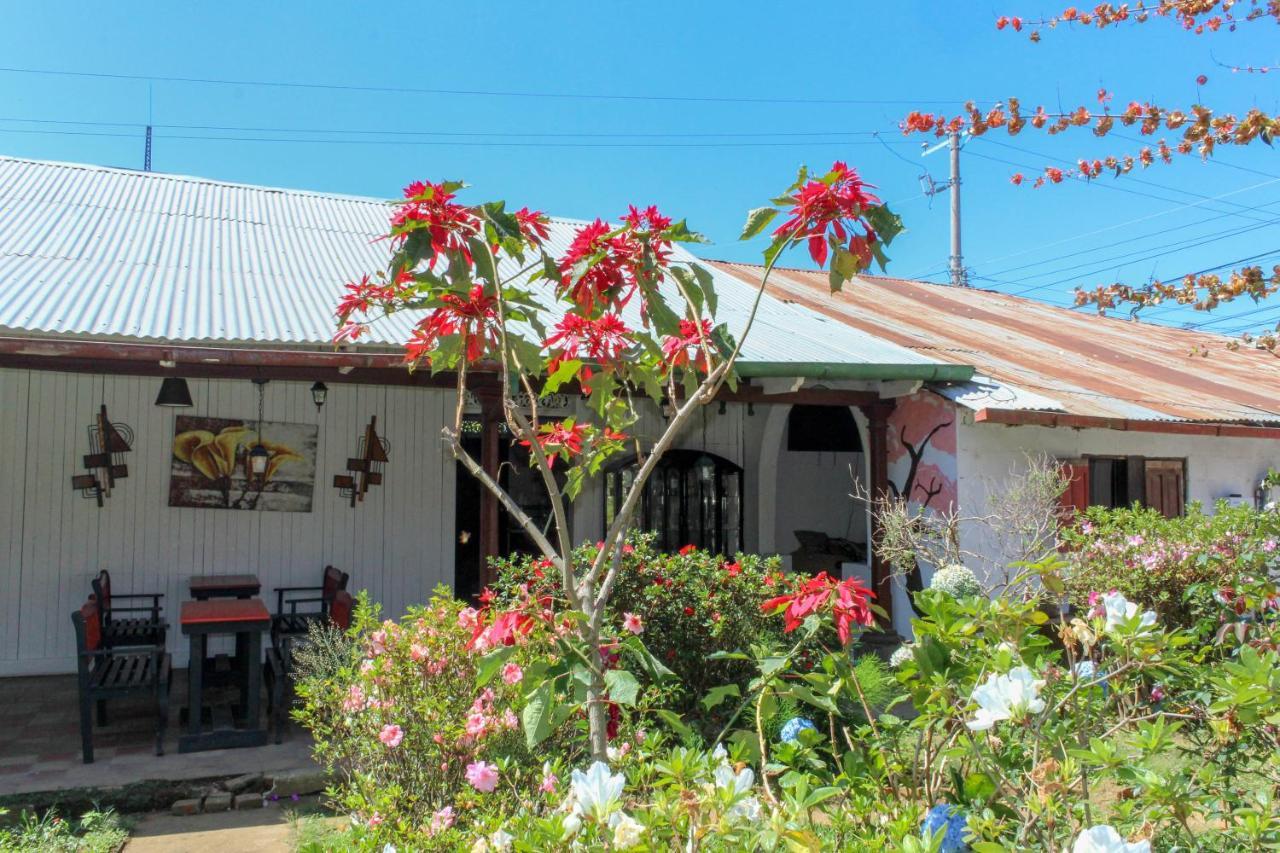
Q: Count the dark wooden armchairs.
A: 4